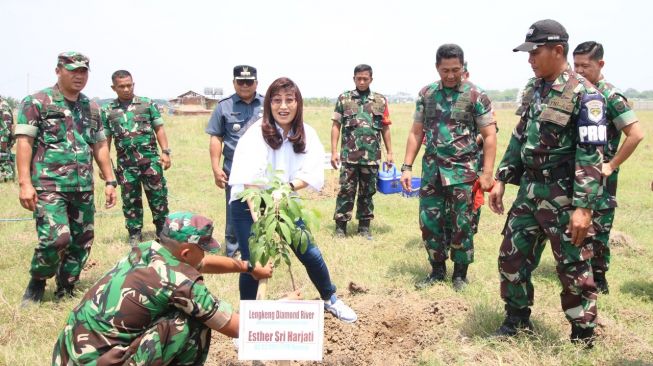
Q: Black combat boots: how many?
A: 11